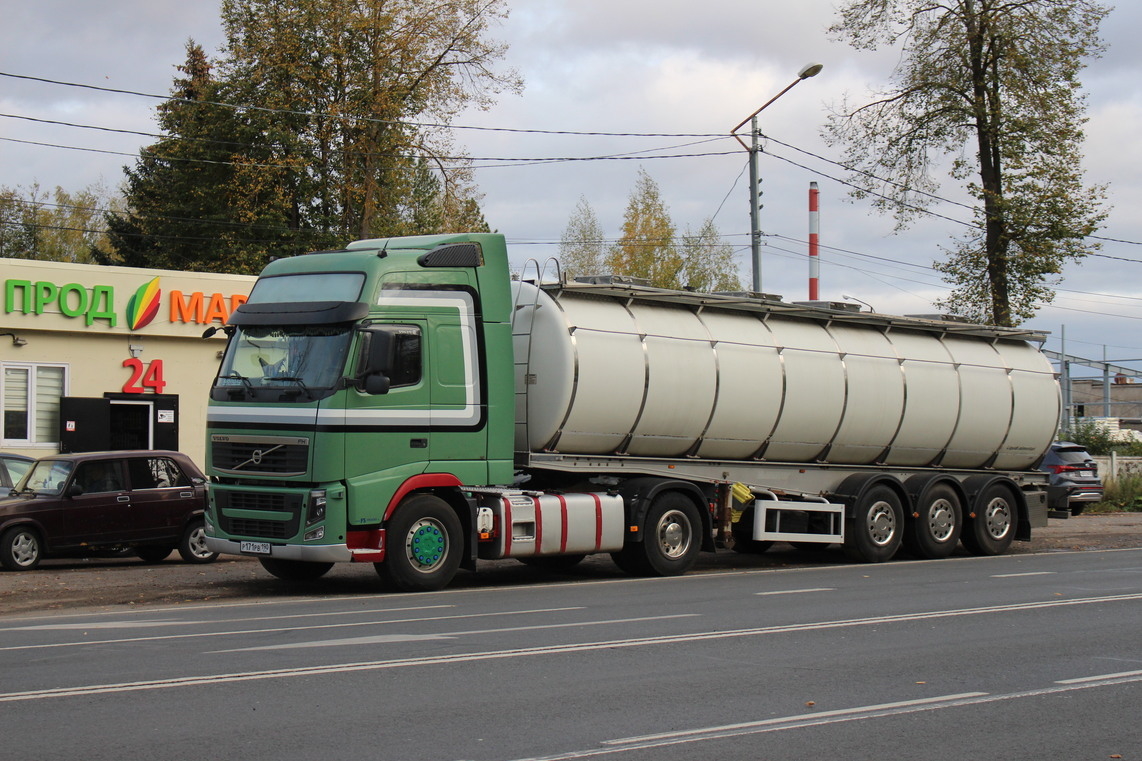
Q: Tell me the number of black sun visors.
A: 1